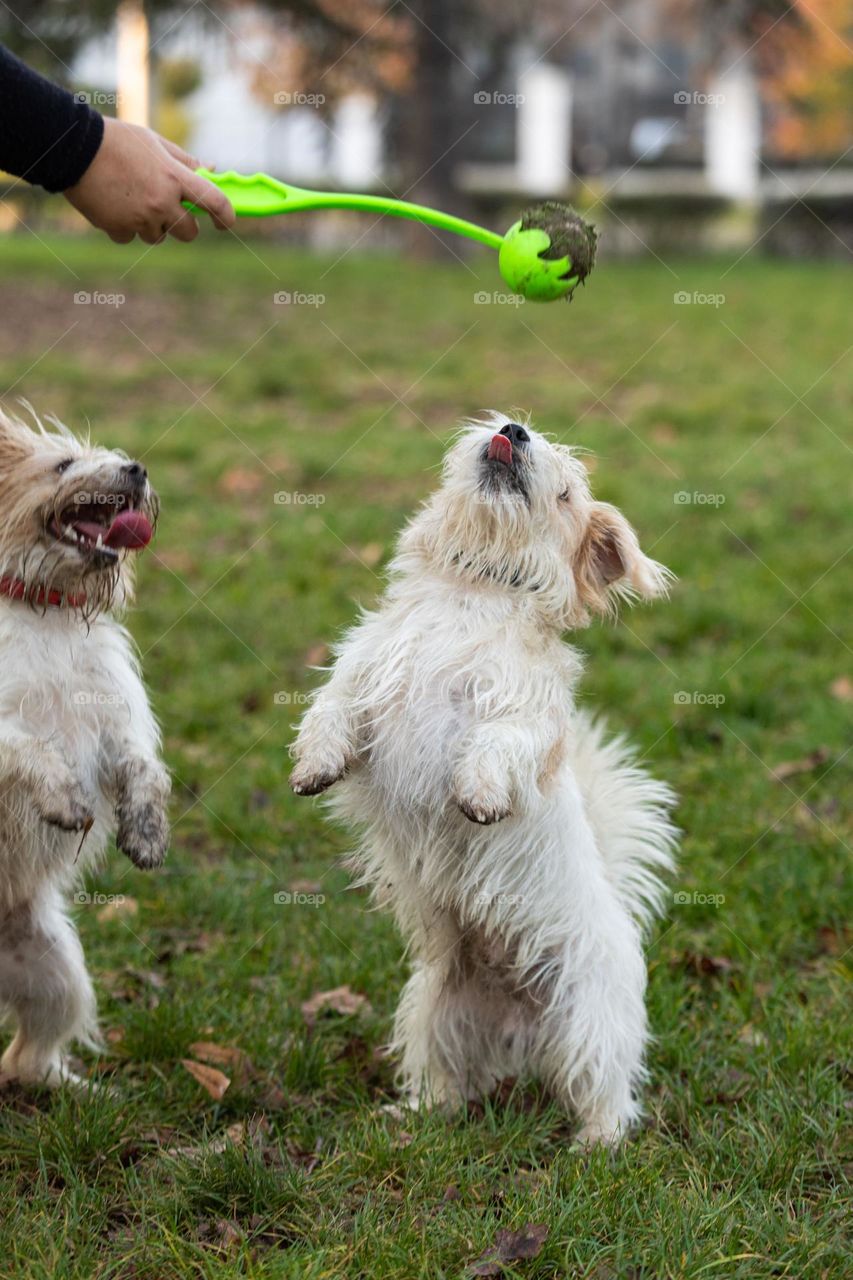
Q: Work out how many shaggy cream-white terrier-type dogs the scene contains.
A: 2